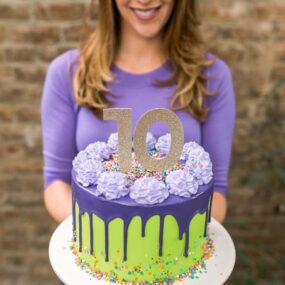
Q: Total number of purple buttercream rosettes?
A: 10